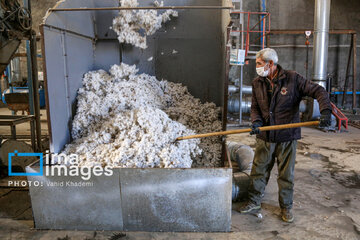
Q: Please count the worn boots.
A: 2